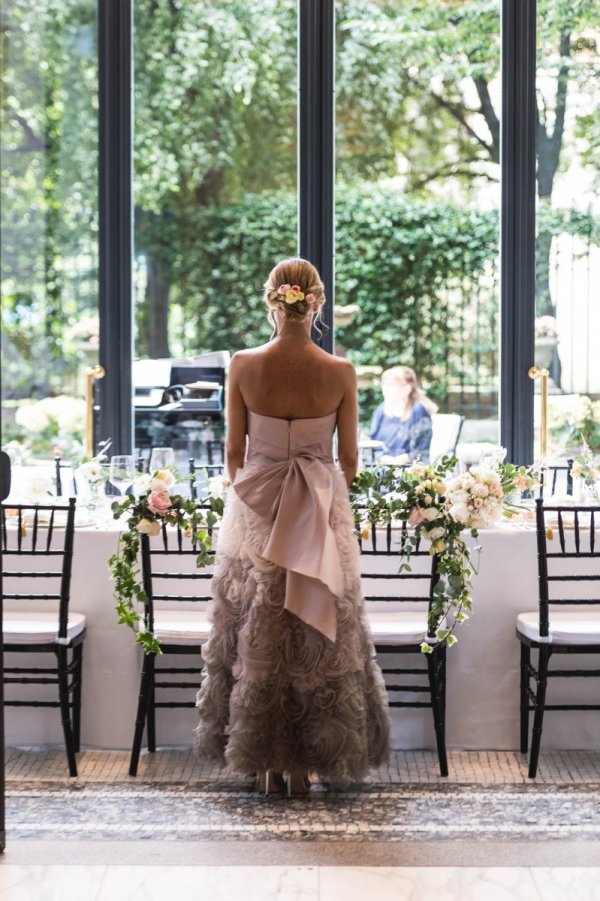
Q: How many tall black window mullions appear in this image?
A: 3